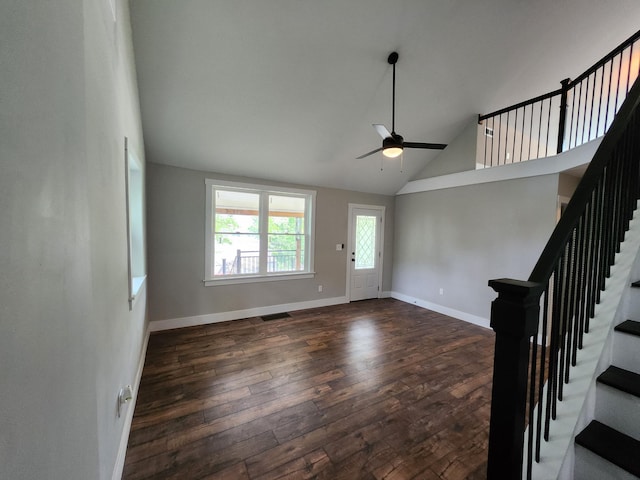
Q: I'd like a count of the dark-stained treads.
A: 4